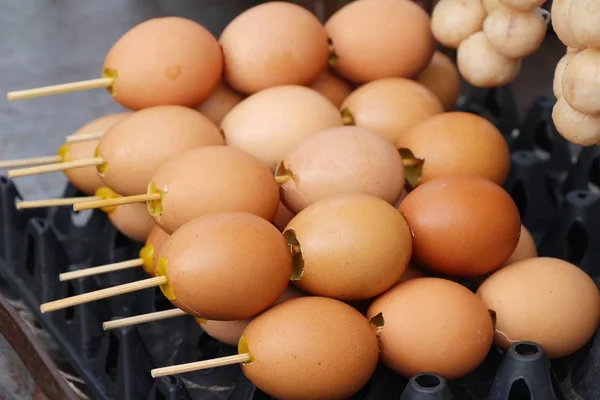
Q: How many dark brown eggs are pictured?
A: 1